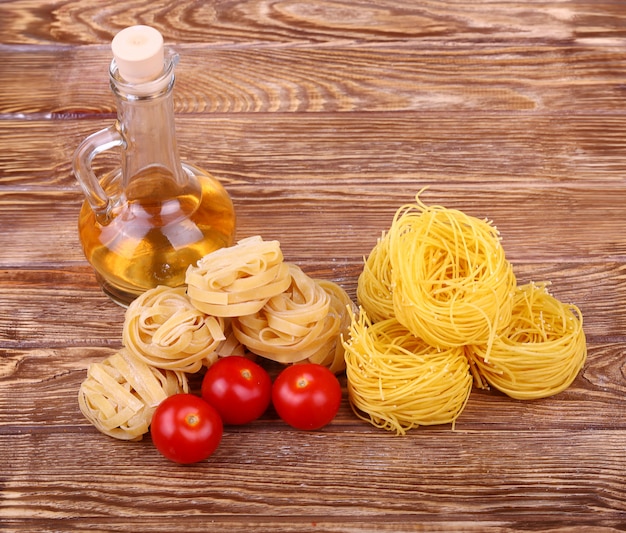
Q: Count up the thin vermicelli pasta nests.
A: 4